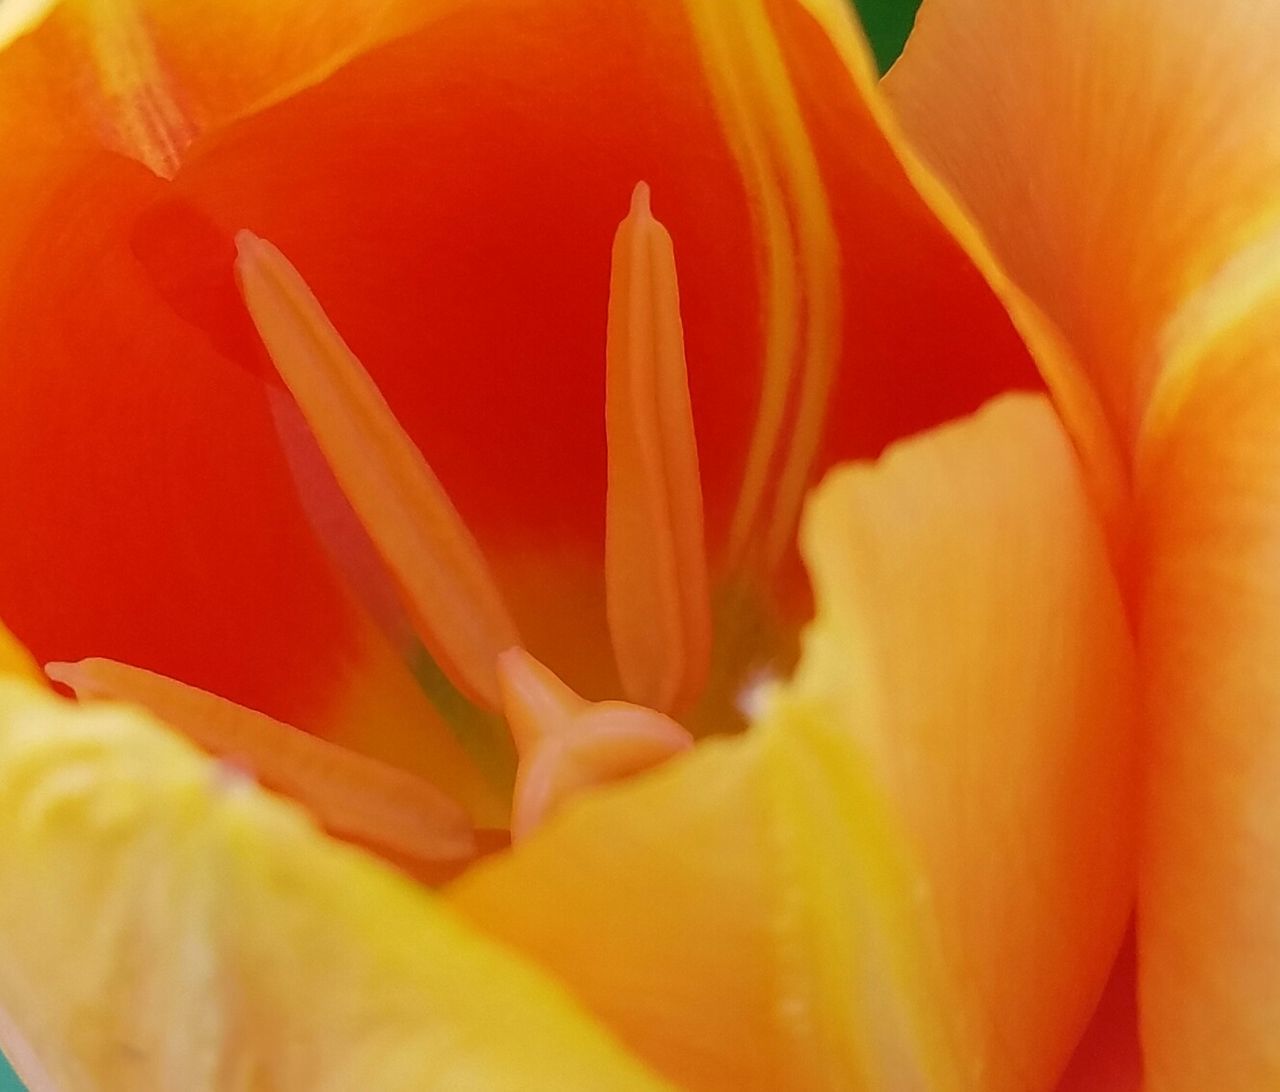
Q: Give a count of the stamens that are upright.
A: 2